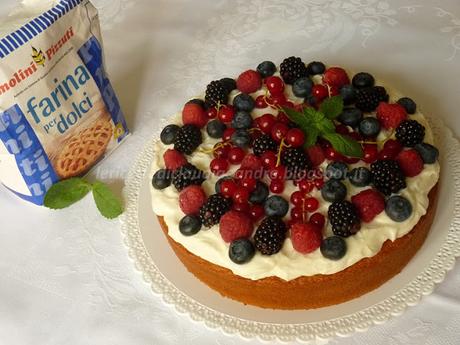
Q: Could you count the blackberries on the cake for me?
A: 12